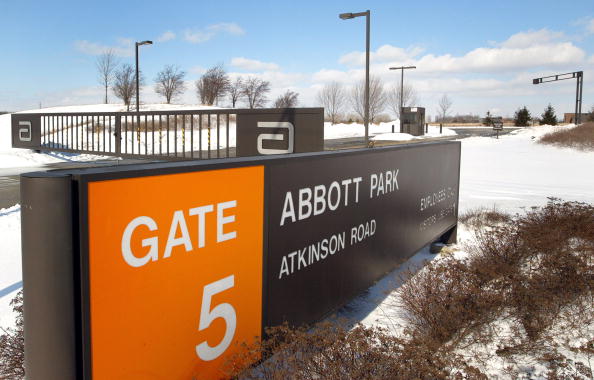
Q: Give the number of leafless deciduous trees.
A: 11